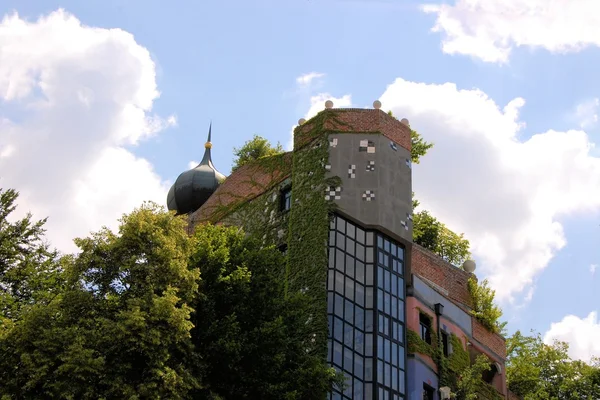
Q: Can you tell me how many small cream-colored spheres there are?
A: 5